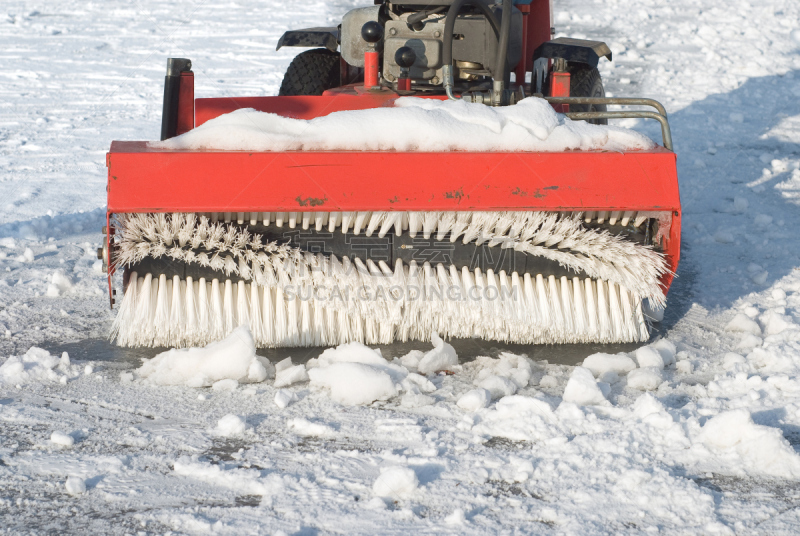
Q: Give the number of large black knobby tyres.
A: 2